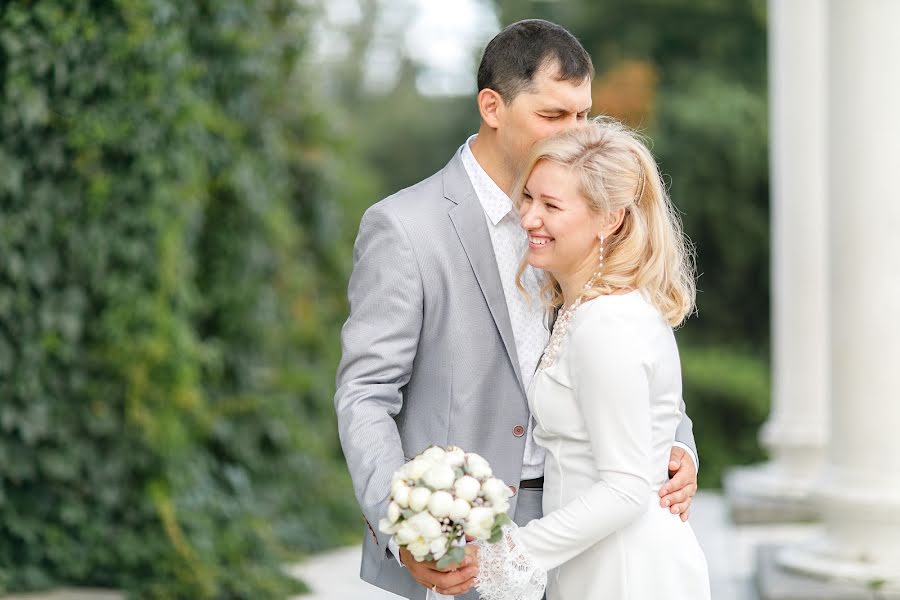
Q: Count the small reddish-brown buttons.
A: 2